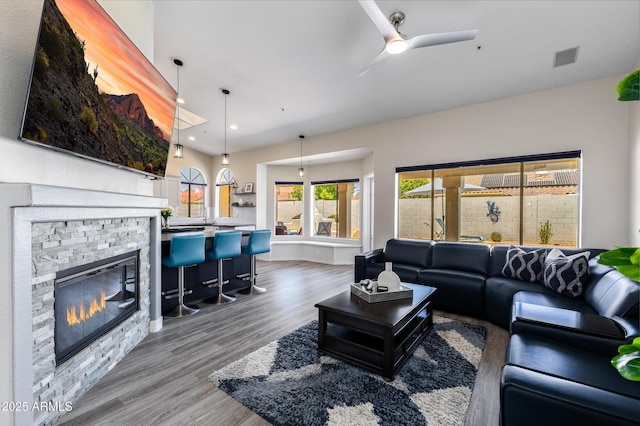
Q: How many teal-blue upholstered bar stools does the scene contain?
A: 3